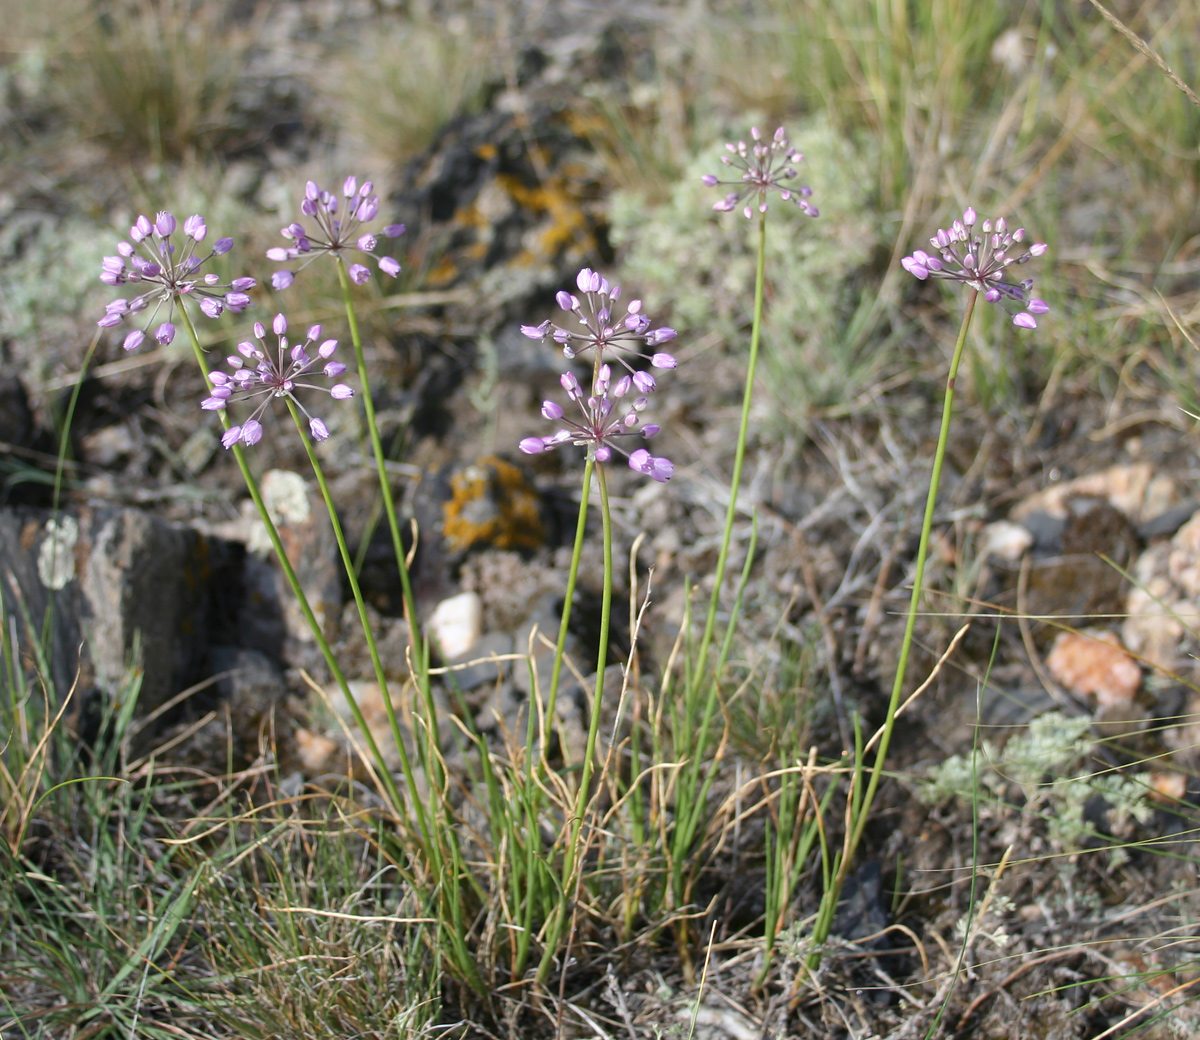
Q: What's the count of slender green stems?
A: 7